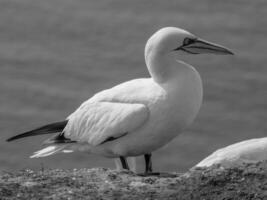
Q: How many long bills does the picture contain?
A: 1